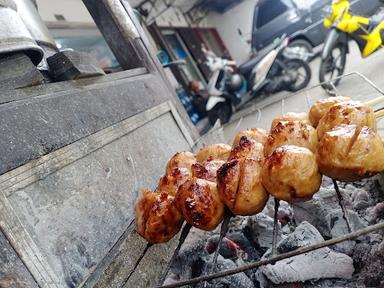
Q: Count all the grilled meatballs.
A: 15